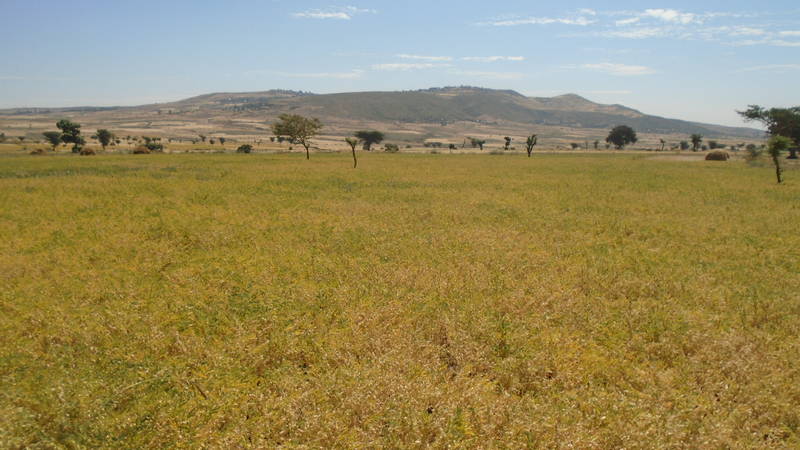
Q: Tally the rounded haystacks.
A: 4